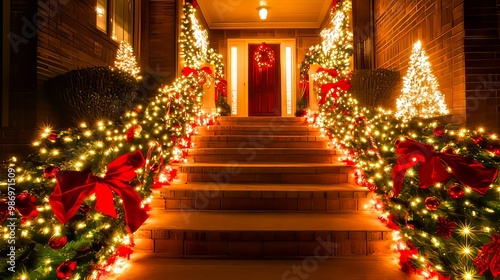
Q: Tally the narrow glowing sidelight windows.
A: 2